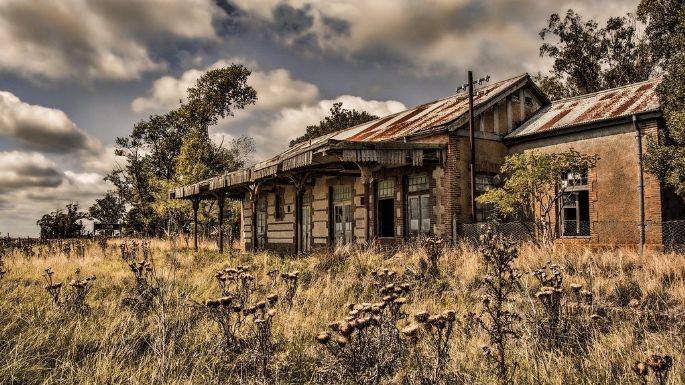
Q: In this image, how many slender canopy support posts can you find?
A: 5